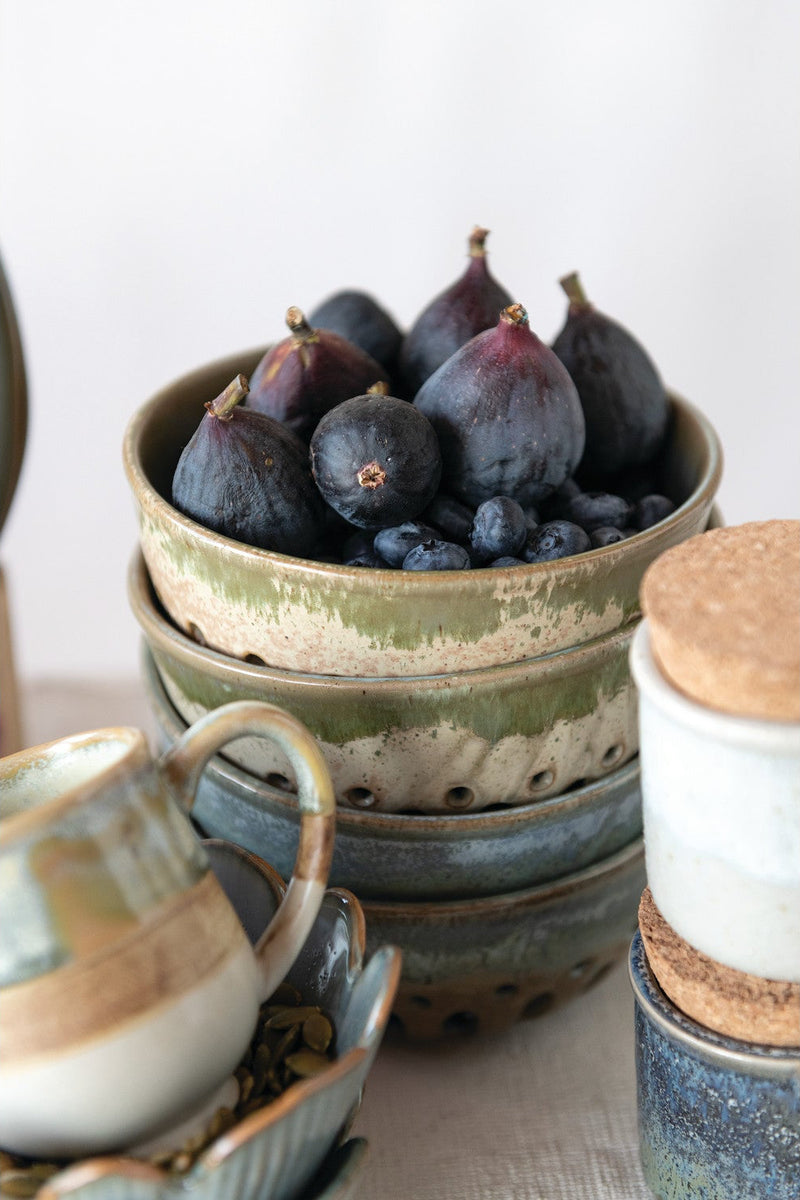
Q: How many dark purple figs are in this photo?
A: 7